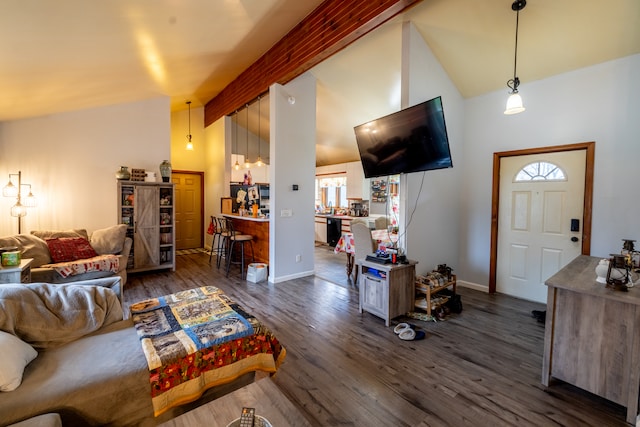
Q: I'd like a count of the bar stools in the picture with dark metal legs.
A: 3